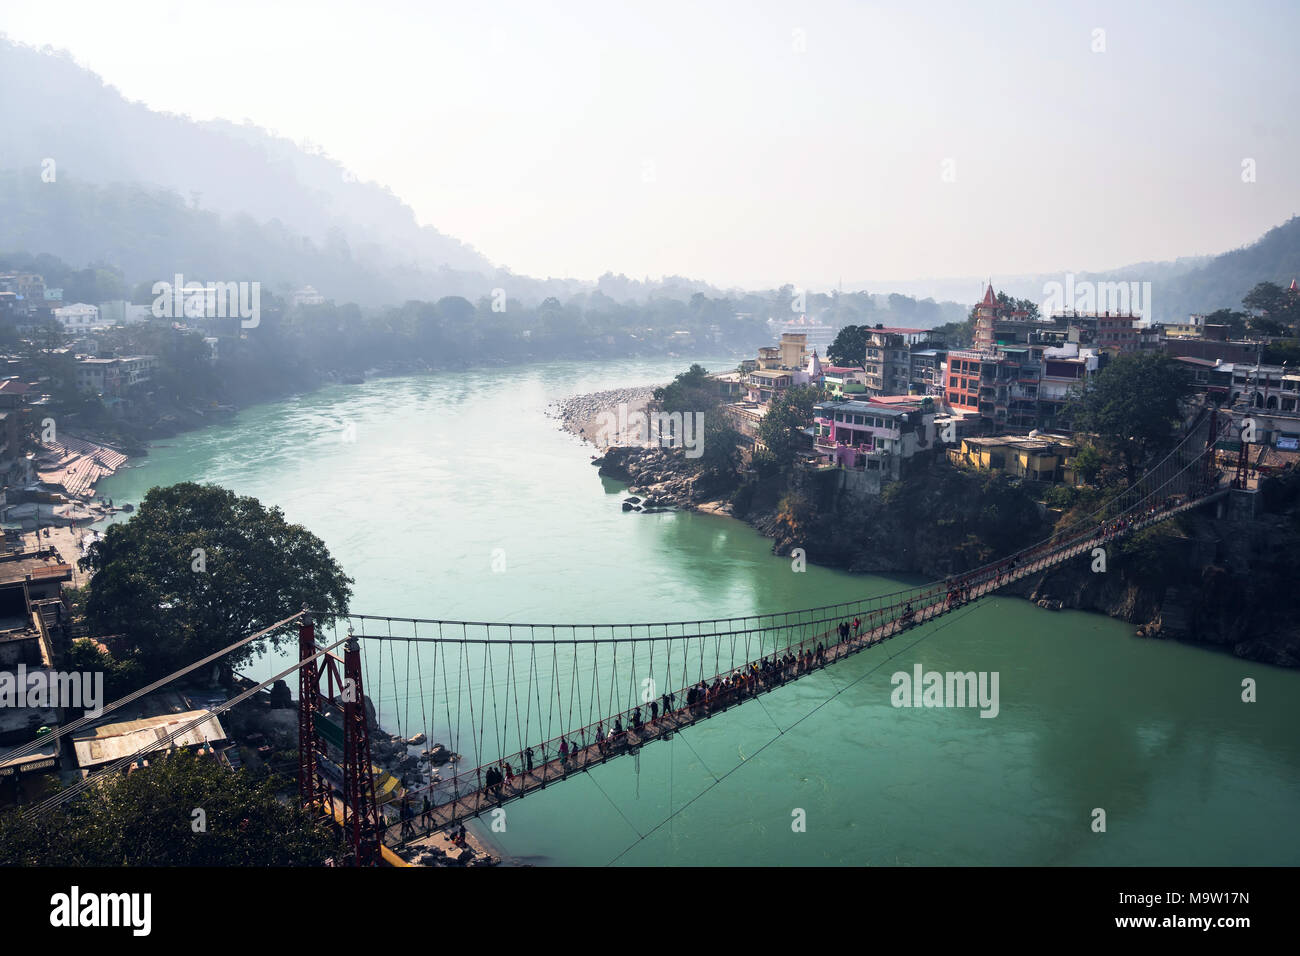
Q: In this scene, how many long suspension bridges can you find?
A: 1